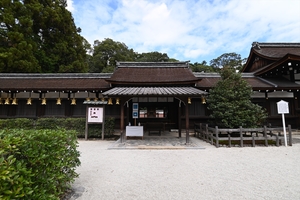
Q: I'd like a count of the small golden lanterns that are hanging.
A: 14